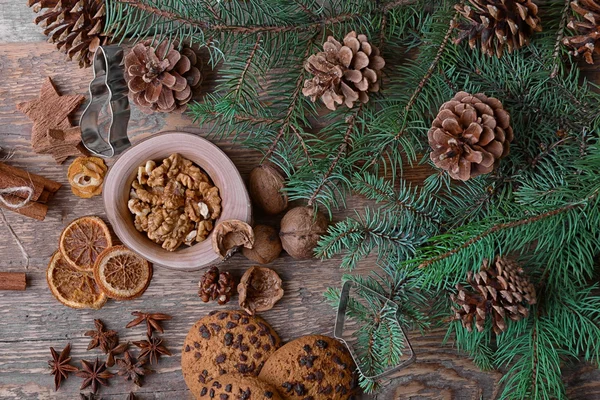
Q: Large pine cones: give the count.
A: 7